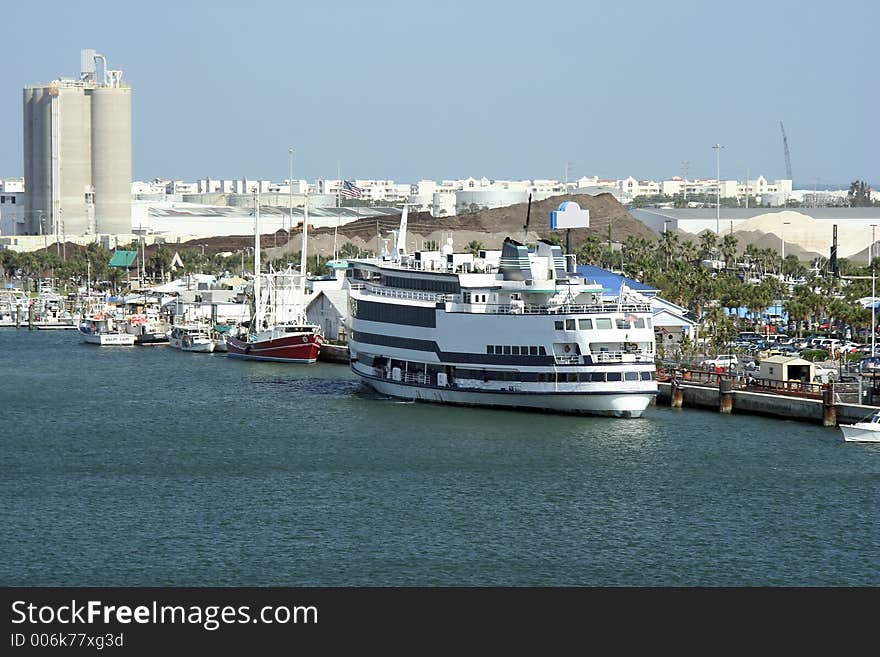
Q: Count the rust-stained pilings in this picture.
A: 3